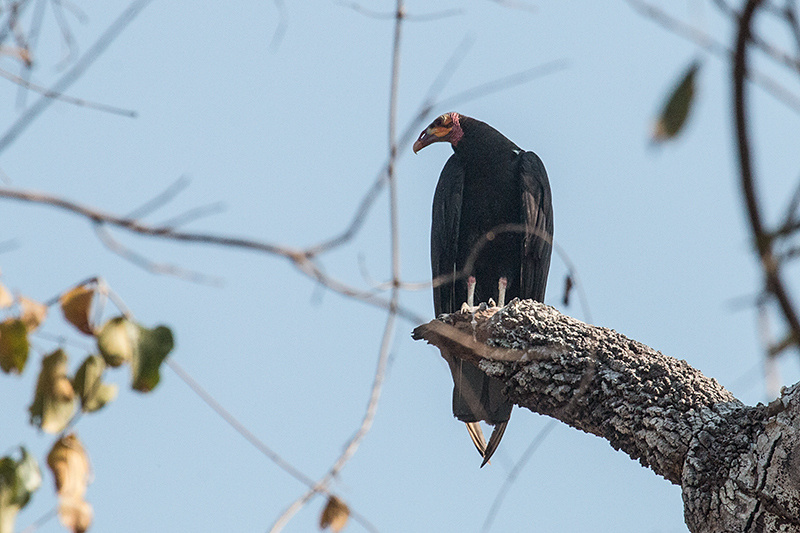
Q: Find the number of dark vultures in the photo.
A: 1